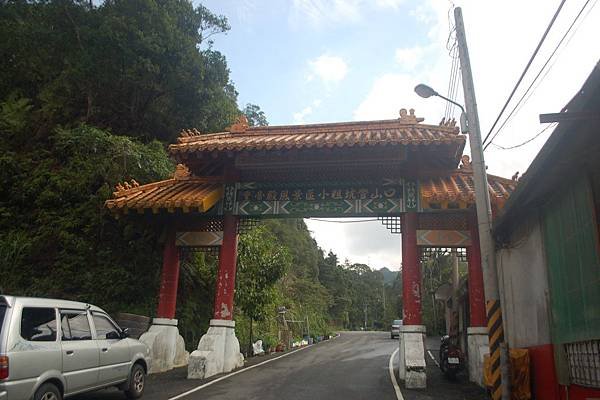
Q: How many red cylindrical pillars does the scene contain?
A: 4